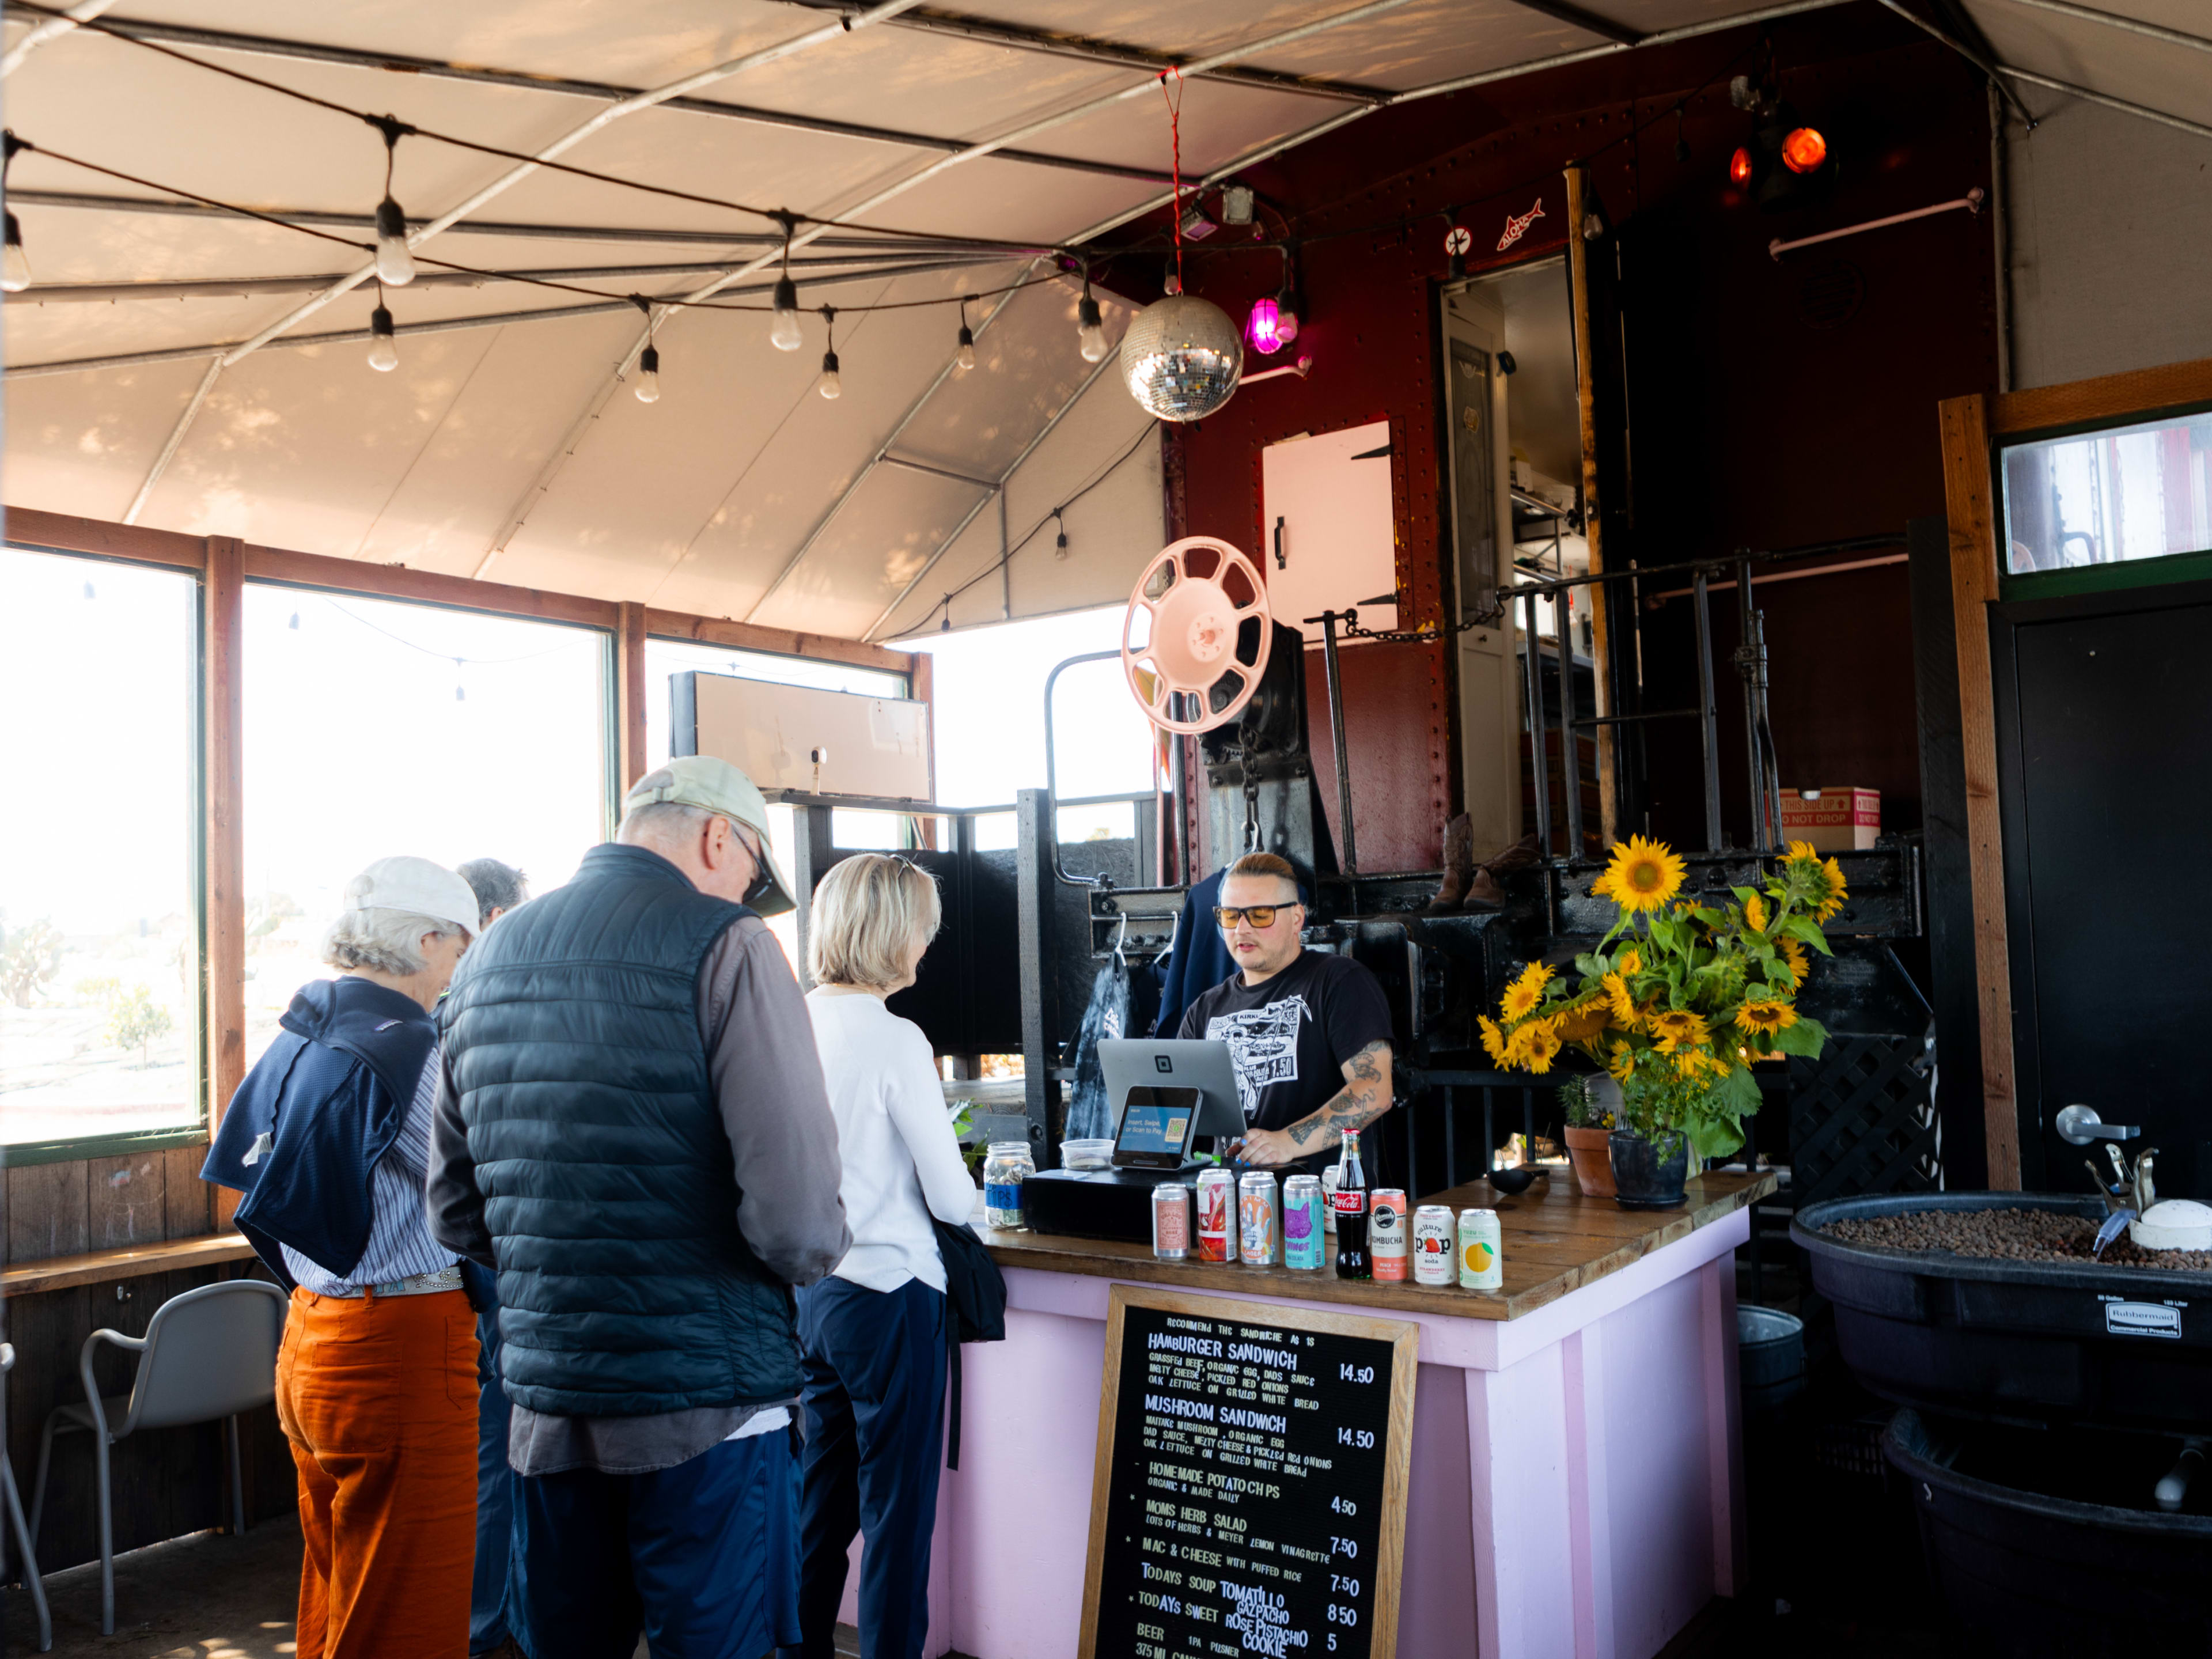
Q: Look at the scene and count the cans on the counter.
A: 8